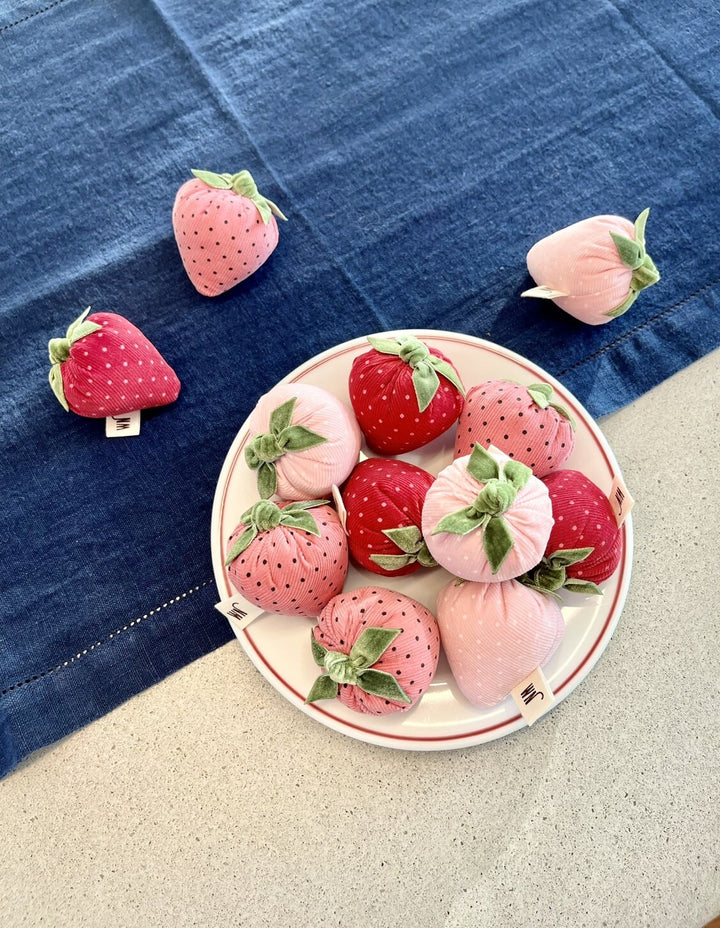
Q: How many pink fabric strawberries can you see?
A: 8